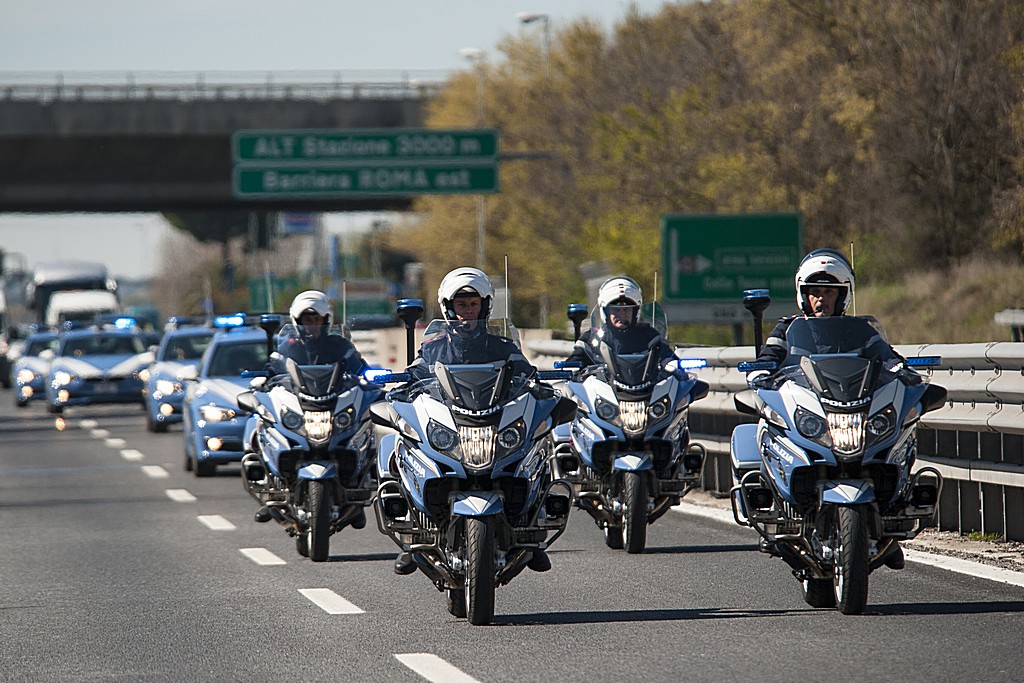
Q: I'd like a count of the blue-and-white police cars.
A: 4